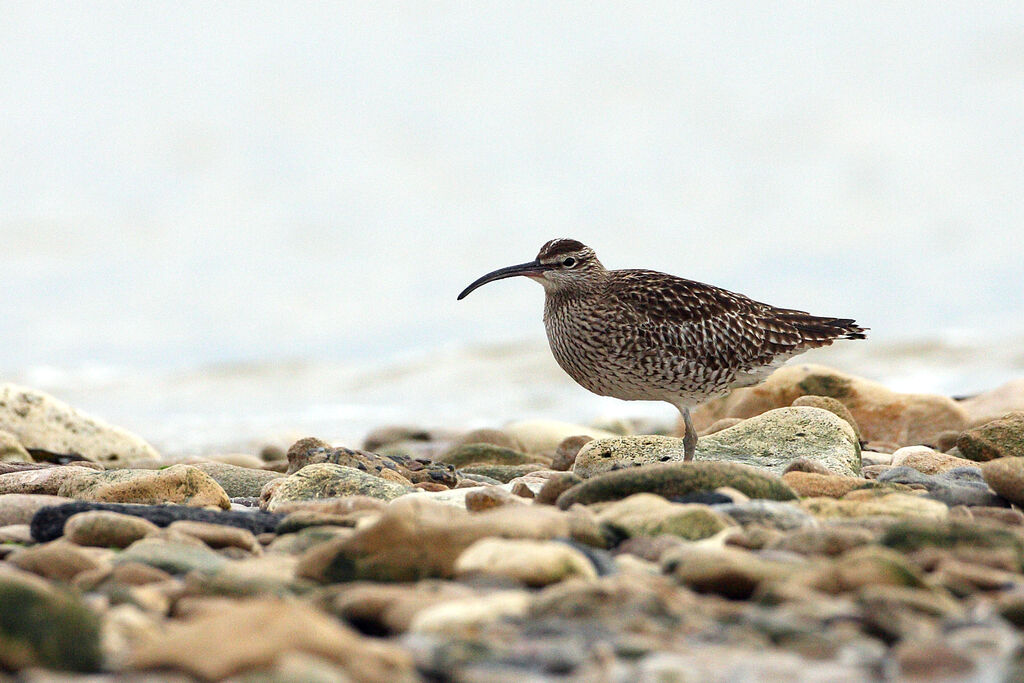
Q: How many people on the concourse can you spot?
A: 0